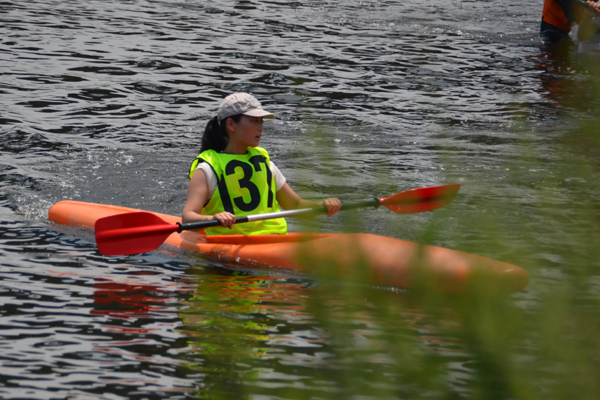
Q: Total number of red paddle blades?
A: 2